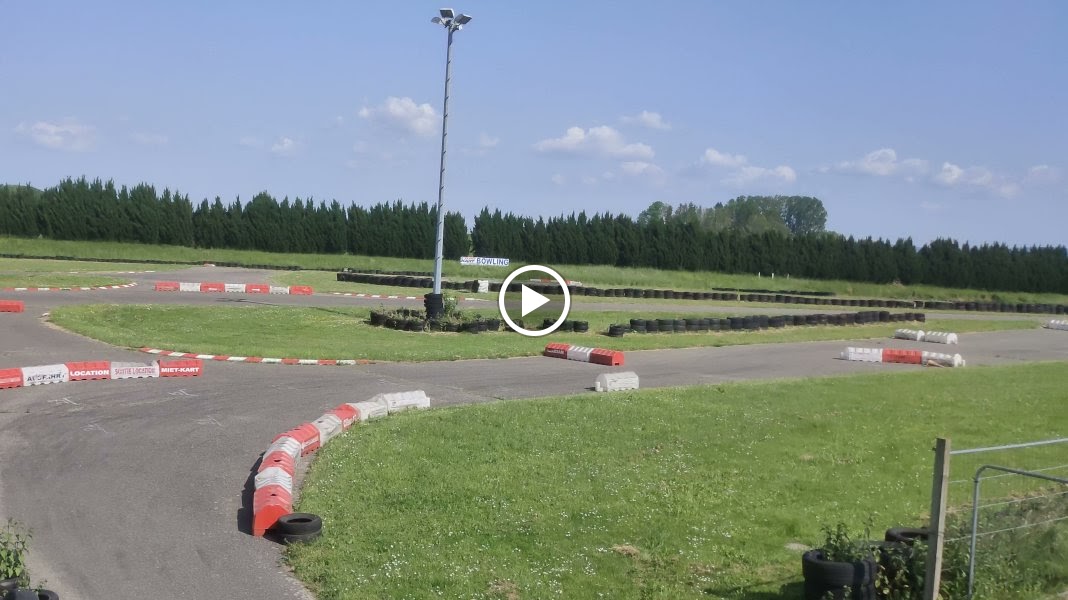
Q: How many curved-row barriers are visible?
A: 9